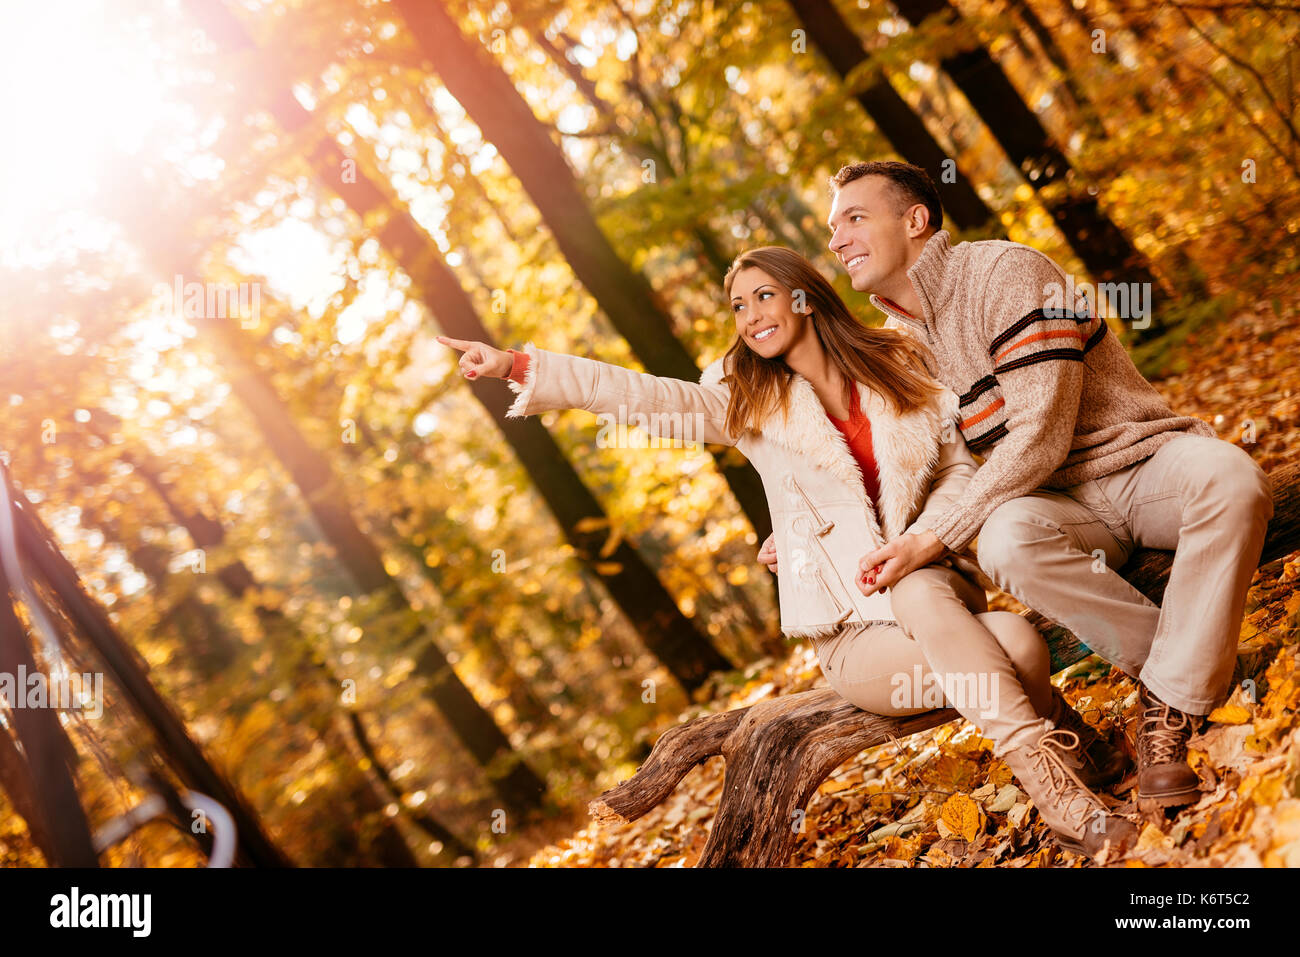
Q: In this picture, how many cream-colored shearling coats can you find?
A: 1